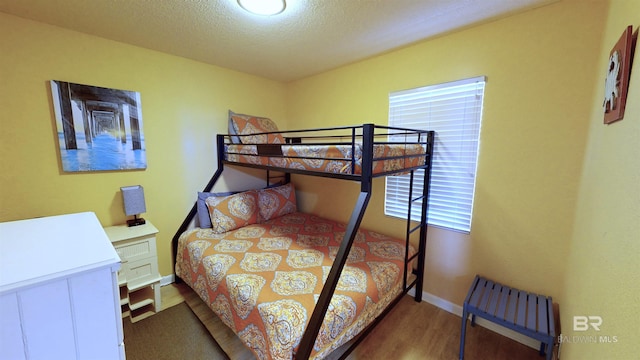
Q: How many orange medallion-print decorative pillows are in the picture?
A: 3